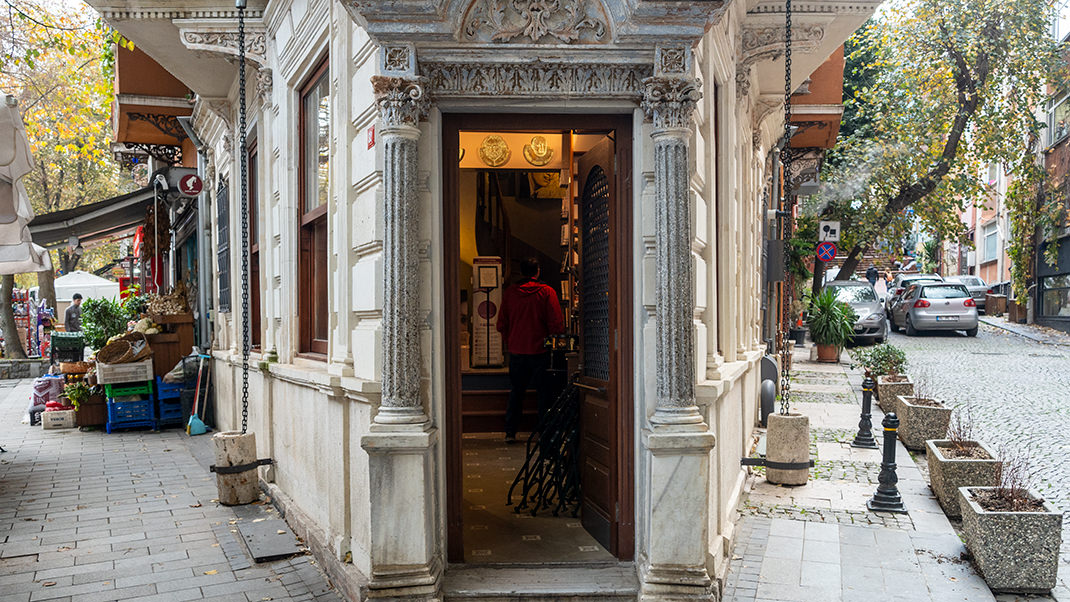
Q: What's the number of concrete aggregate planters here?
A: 4